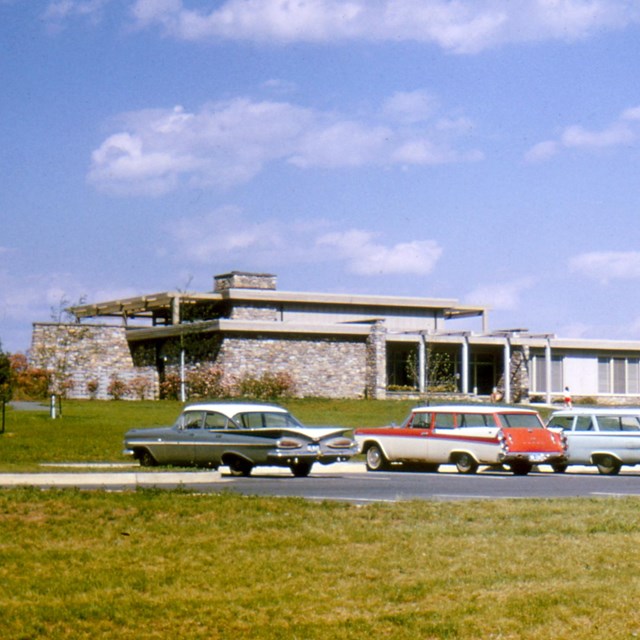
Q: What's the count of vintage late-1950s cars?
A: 3